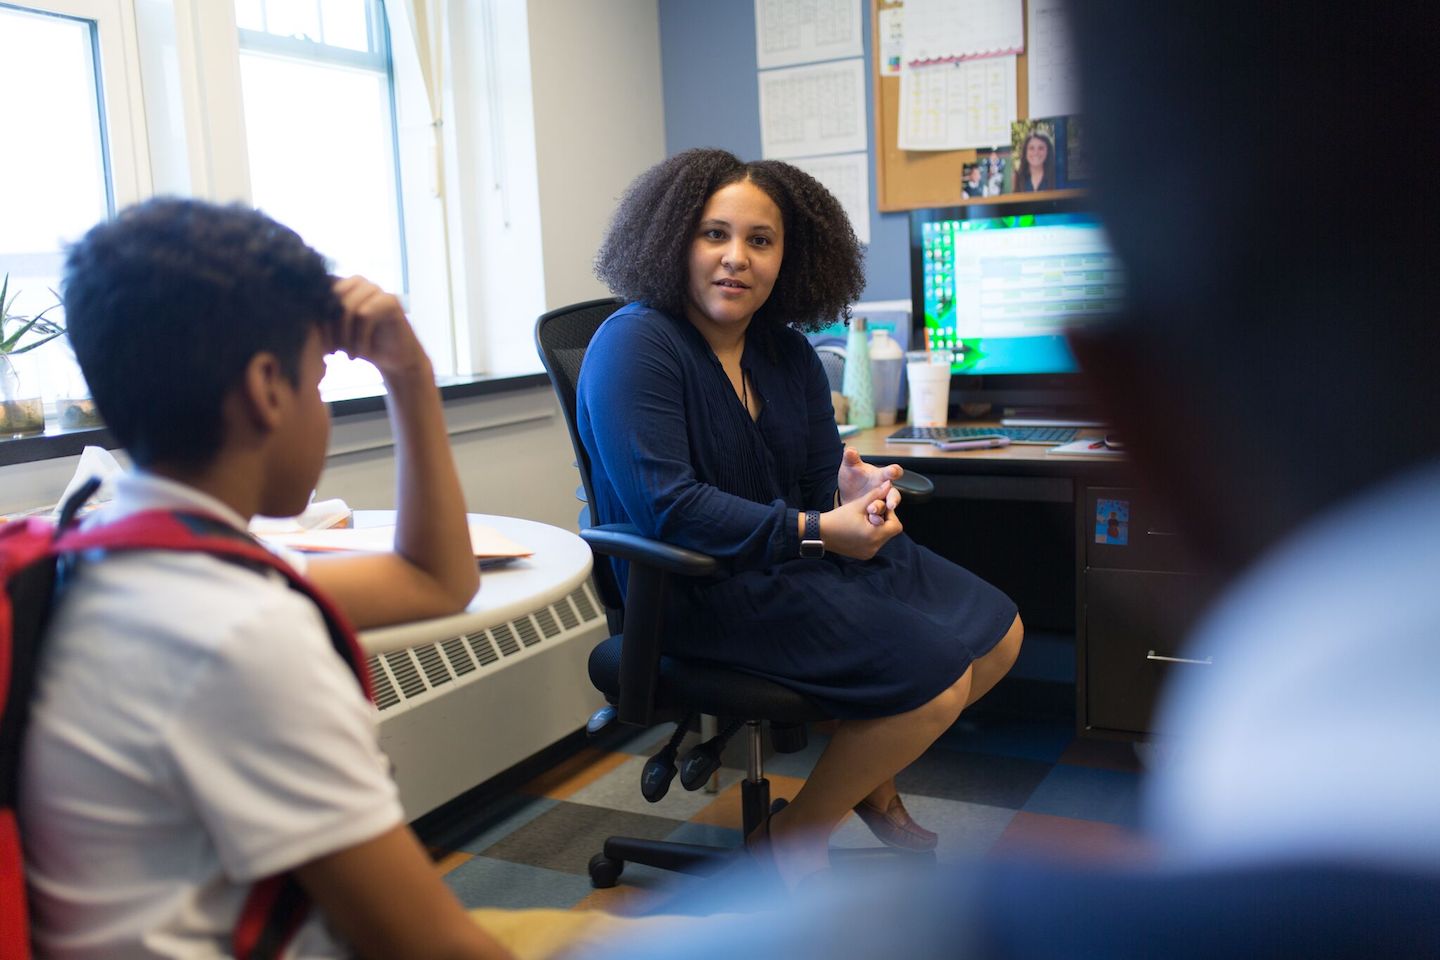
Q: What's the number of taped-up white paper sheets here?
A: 3